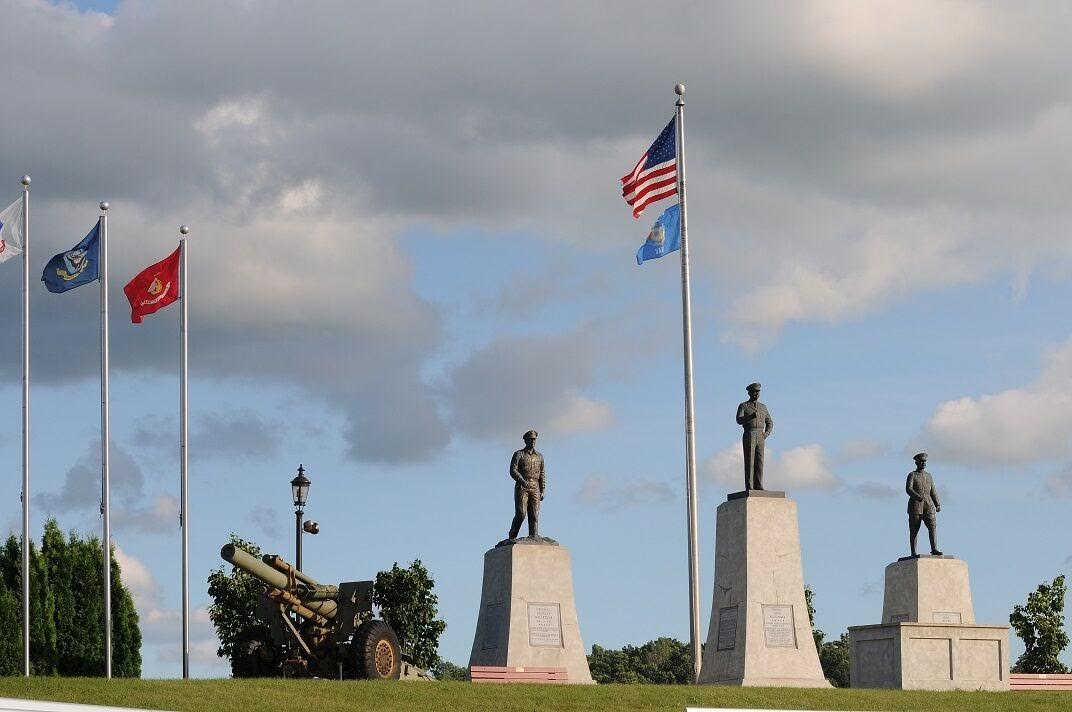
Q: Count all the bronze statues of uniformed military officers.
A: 3